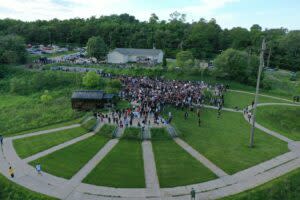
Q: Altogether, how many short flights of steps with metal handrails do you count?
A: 5